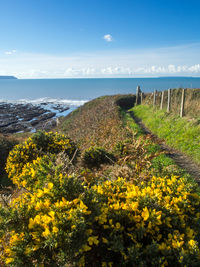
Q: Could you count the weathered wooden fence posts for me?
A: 6